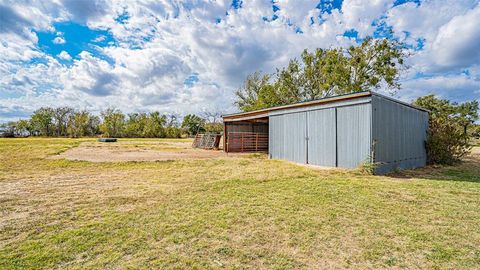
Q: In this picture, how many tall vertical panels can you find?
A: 3